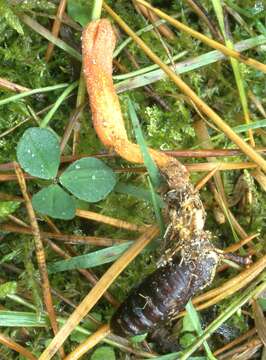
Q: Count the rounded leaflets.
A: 3